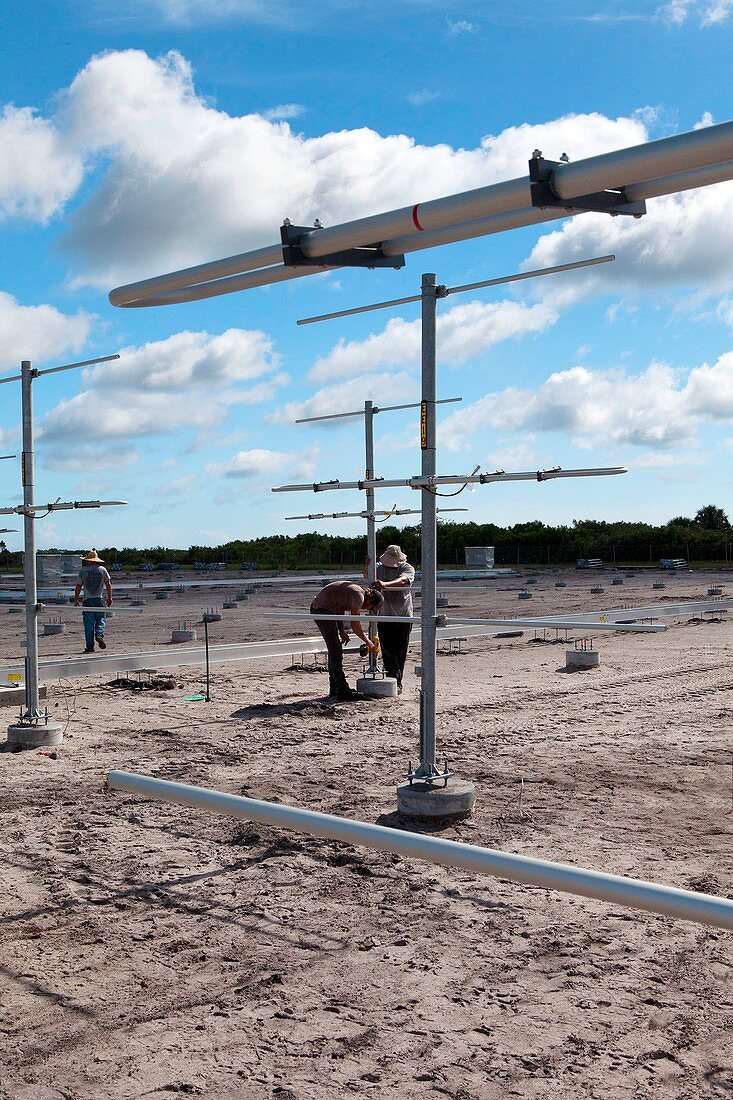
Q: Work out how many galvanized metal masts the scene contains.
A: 3